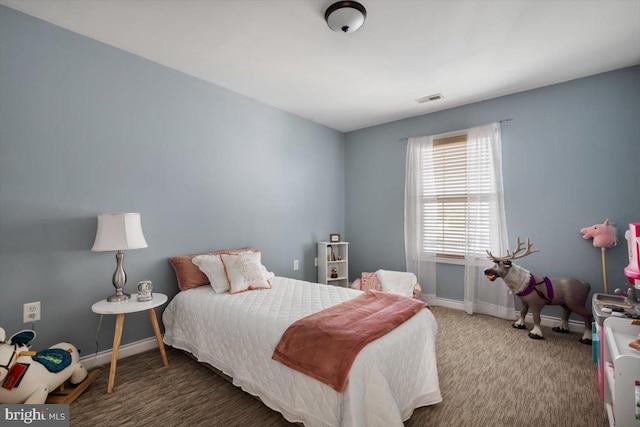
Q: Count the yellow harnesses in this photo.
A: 0